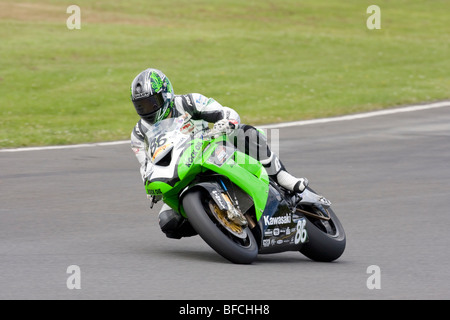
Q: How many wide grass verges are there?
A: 1